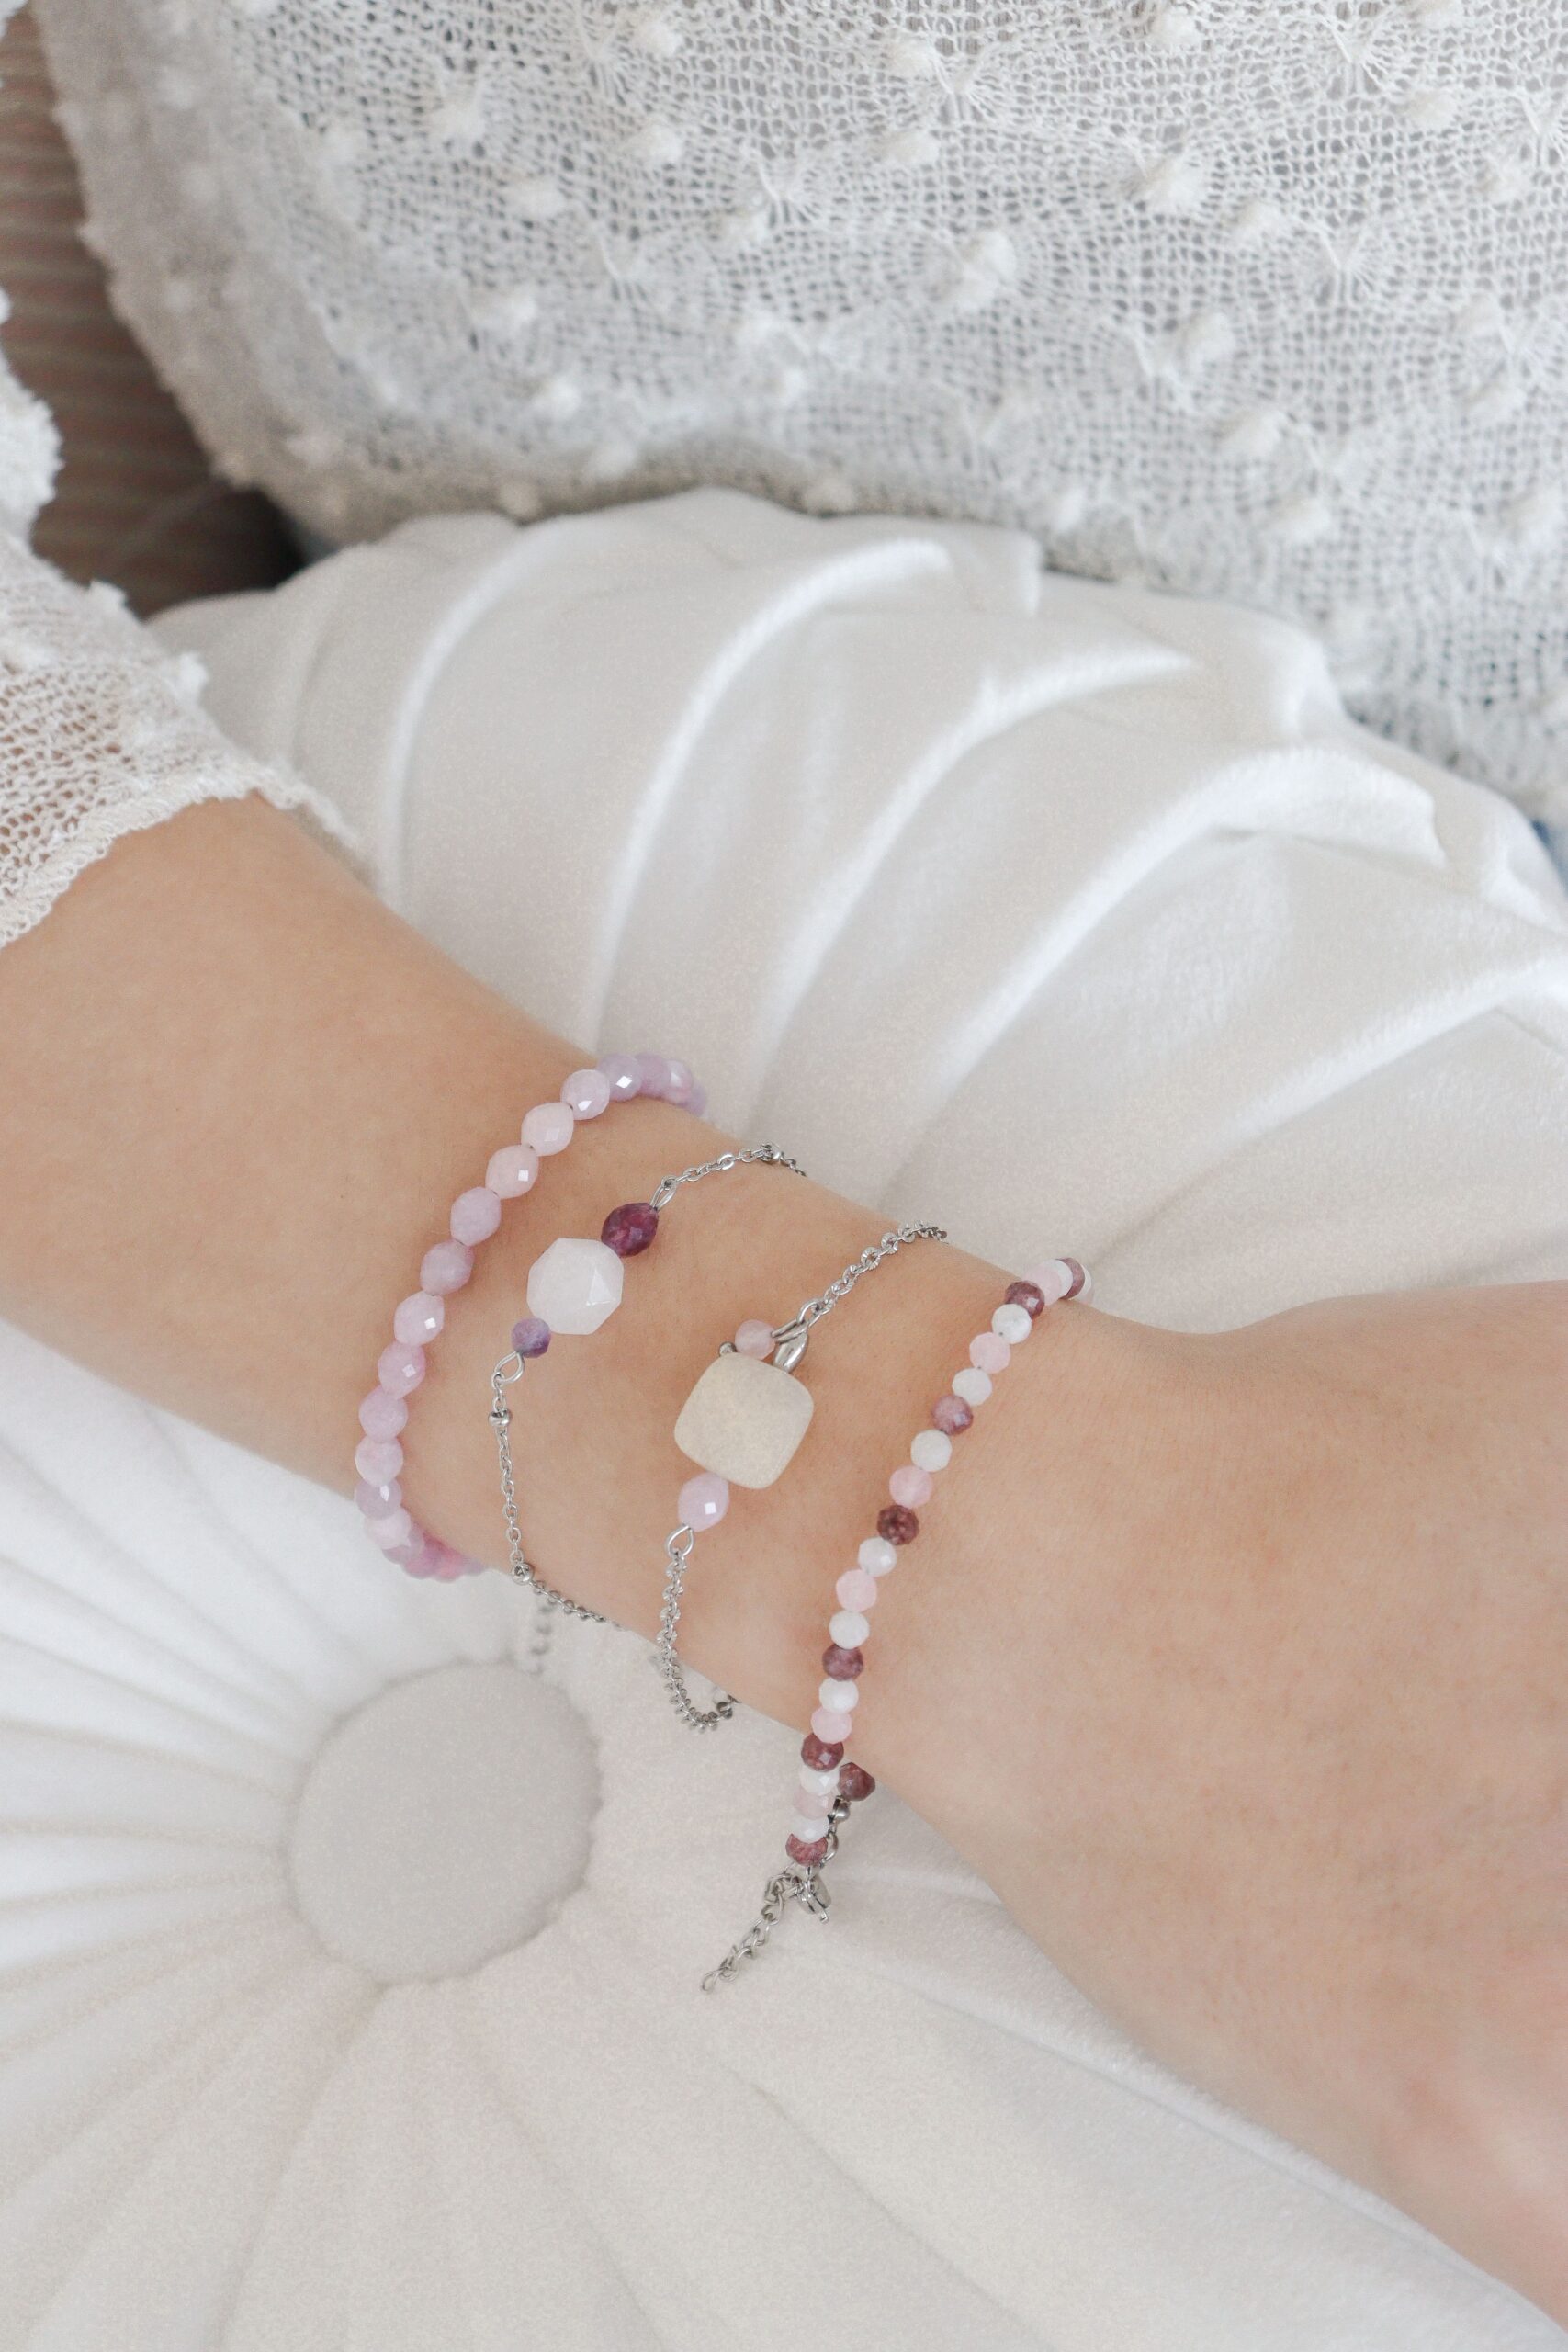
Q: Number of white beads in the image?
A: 12